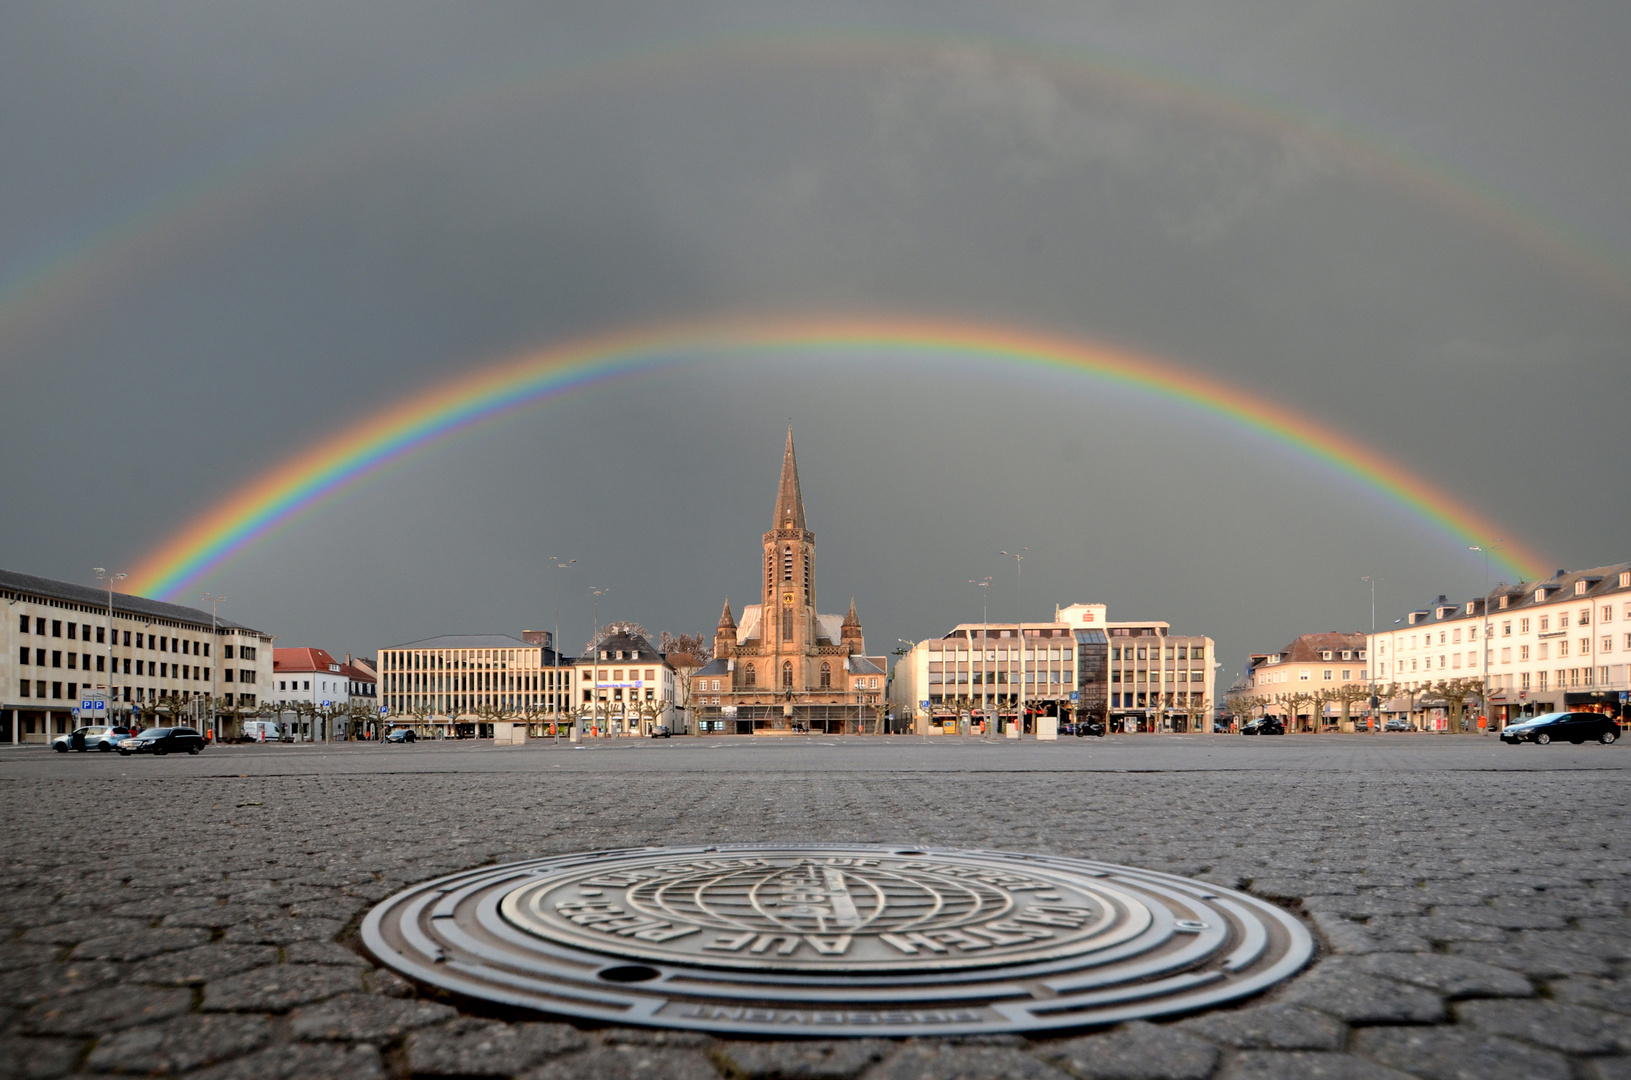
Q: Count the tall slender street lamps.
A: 8